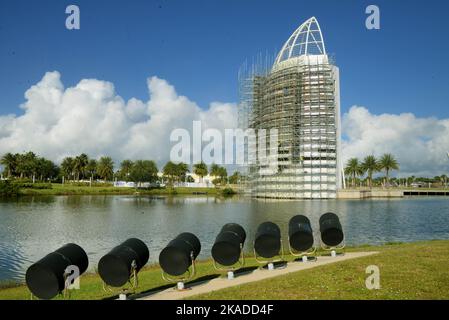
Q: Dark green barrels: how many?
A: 7